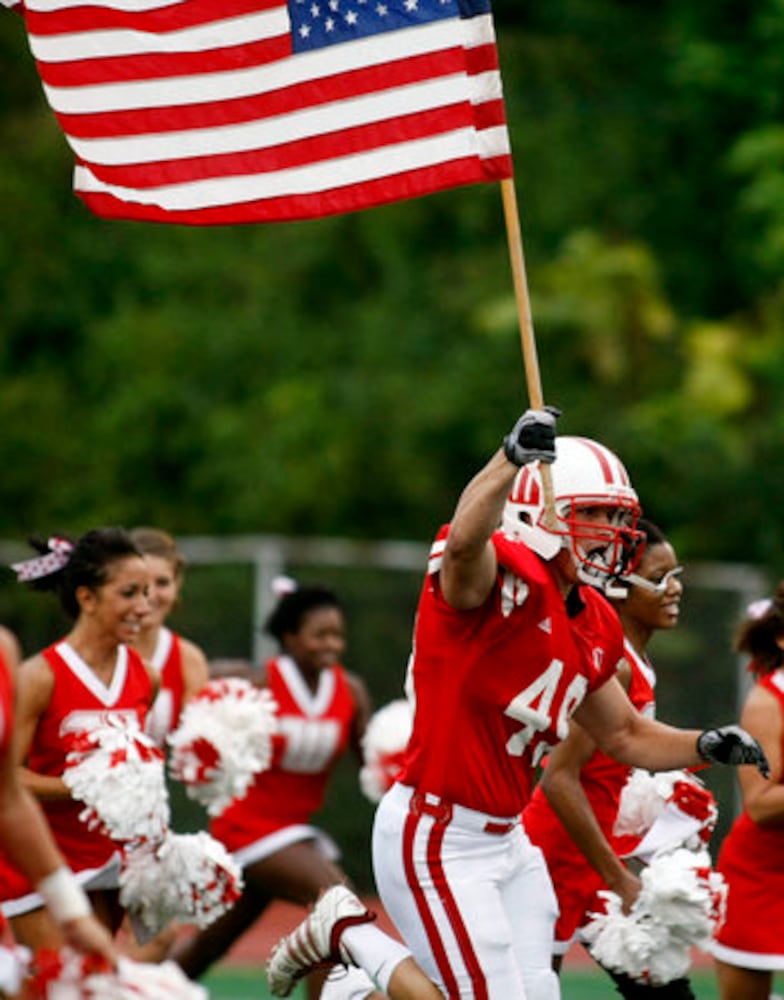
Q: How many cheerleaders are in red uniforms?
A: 6